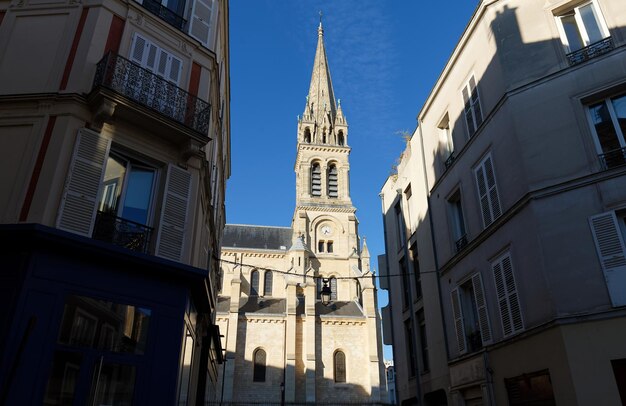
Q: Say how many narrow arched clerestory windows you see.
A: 4